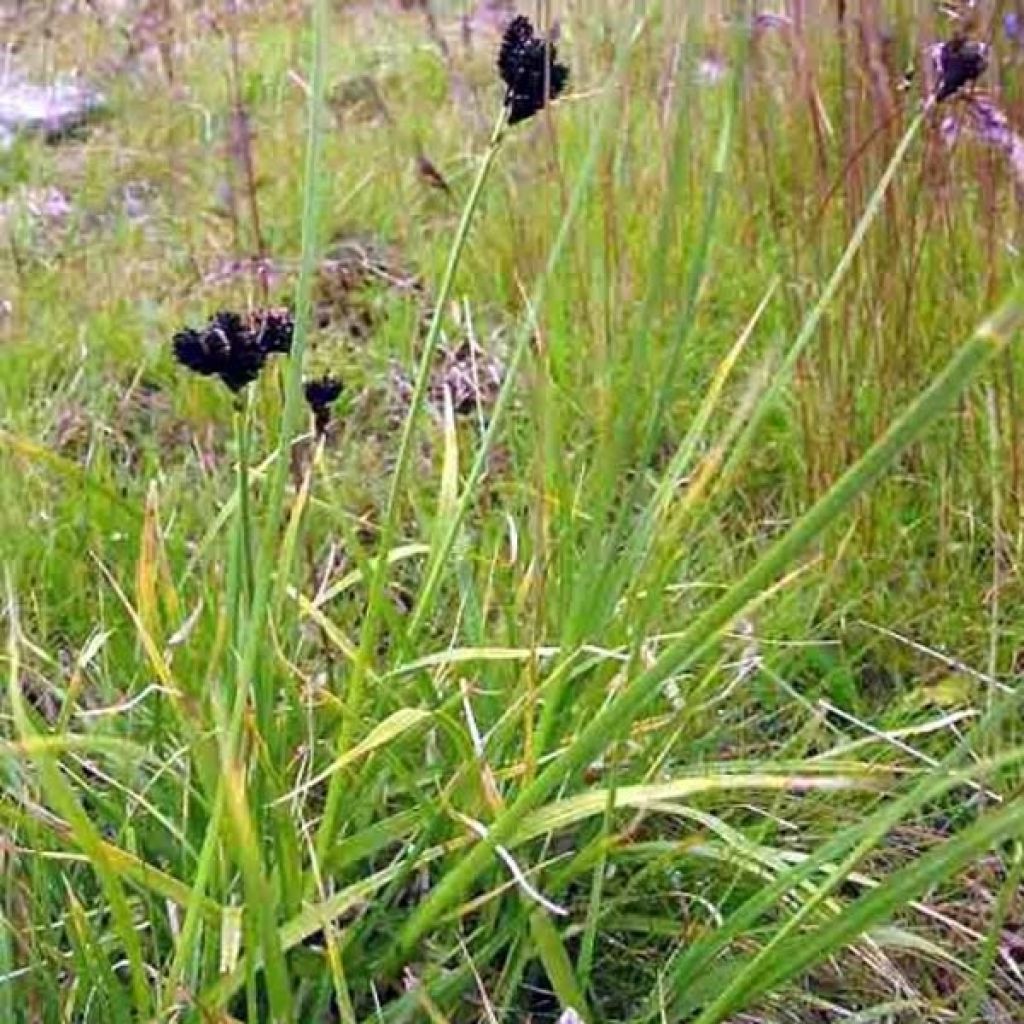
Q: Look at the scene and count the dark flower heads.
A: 4